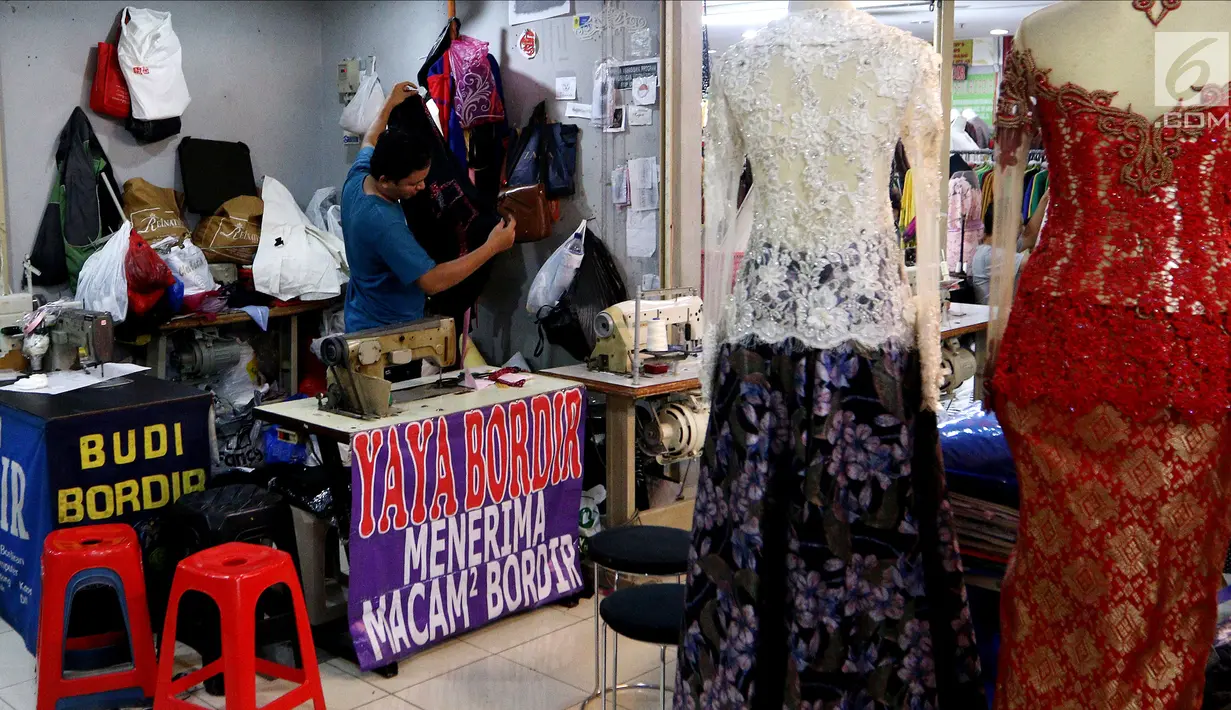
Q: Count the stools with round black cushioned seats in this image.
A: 2